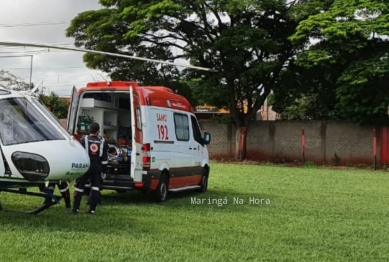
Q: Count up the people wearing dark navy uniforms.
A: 2